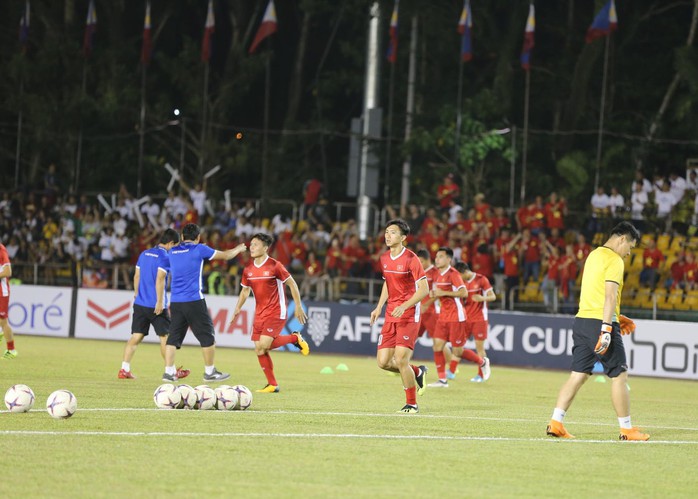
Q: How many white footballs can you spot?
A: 7